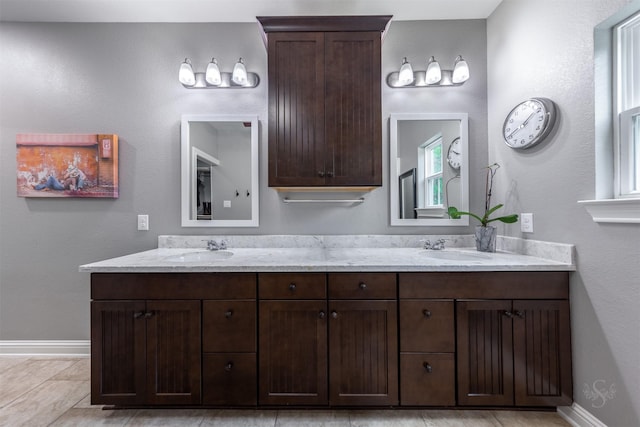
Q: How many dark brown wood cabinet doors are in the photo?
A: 8